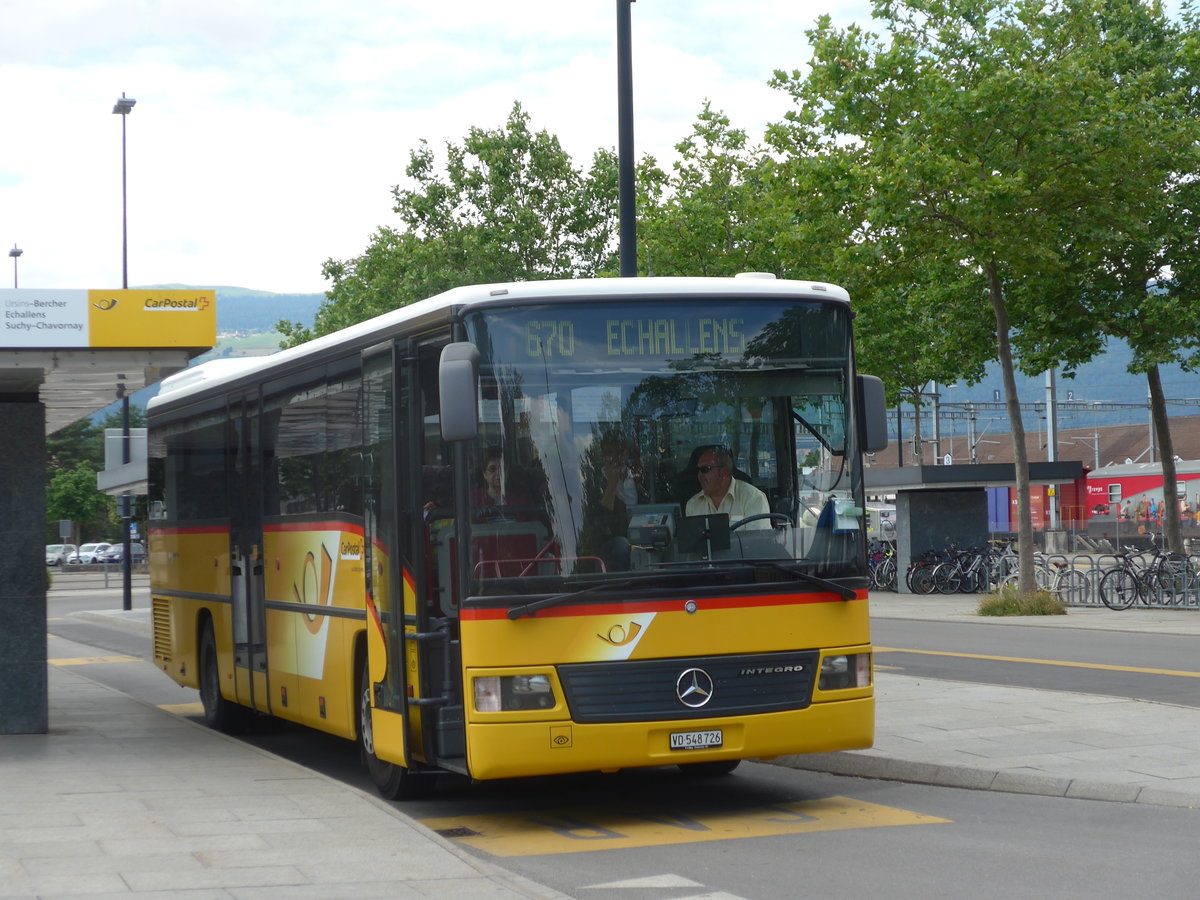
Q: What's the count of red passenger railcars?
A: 1